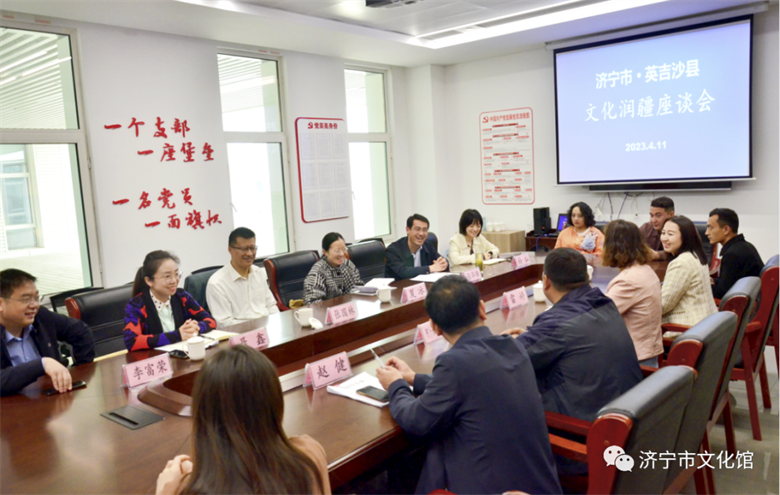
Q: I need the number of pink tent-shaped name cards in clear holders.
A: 9